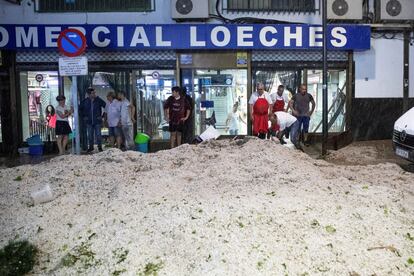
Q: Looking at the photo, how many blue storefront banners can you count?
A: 1